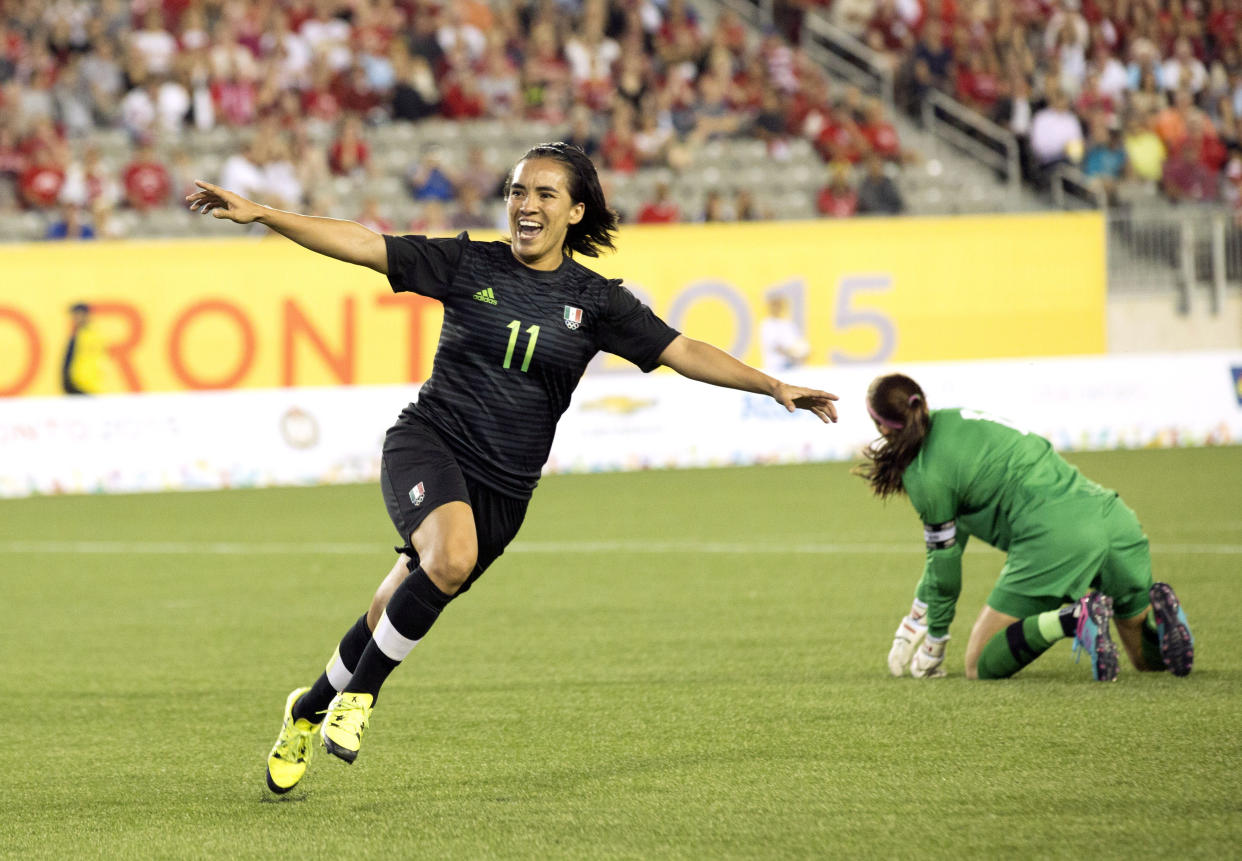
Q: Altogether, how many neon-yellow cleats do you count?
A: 2